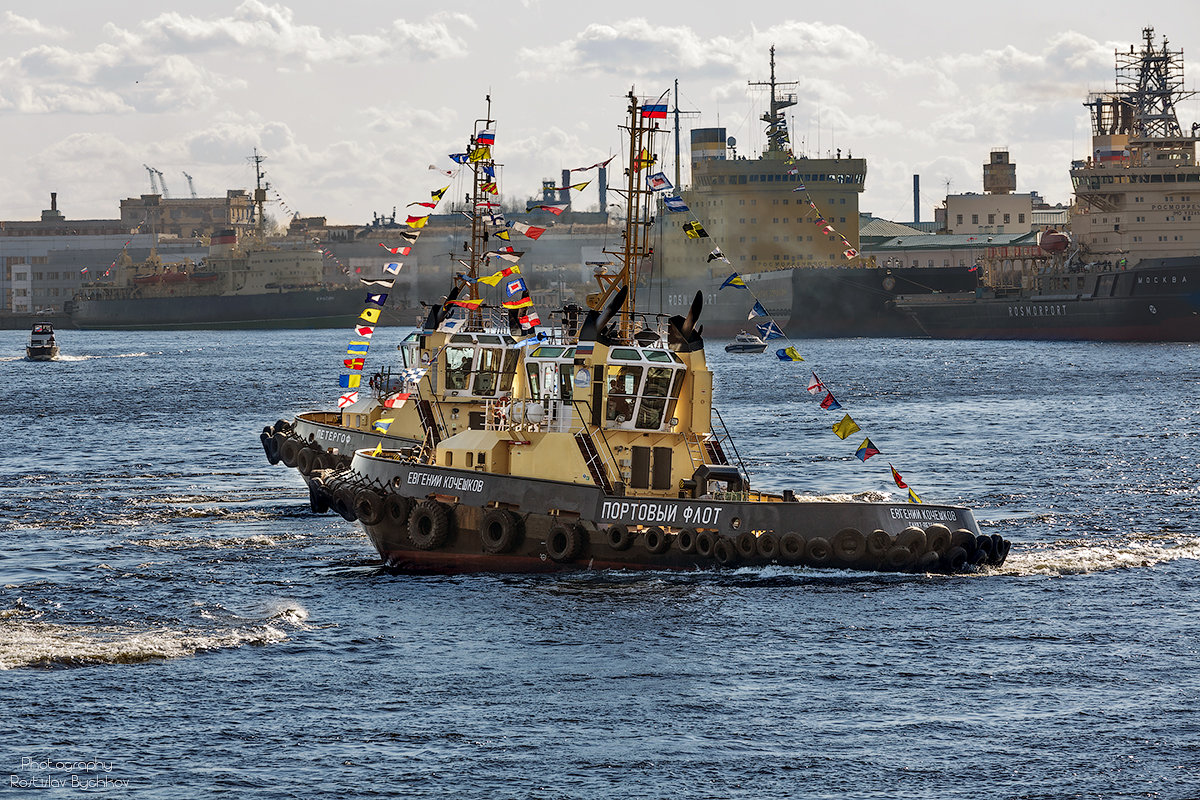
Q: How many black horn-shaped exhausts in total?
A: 4